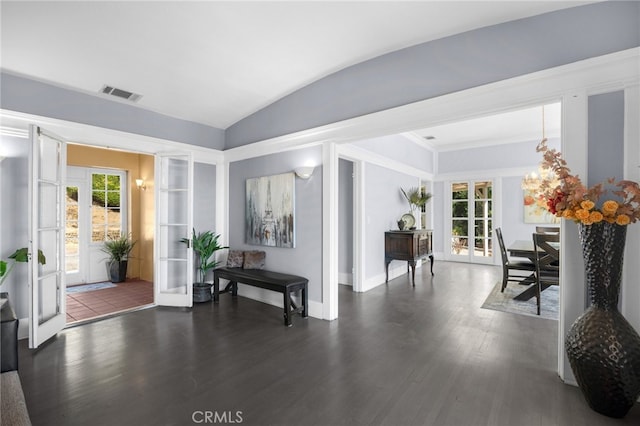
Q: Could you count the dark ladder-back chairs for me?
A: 3